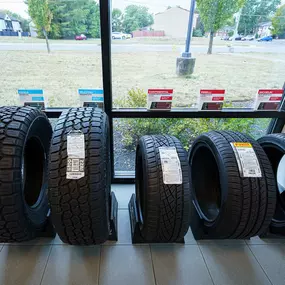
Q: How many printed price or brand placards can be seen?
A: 5